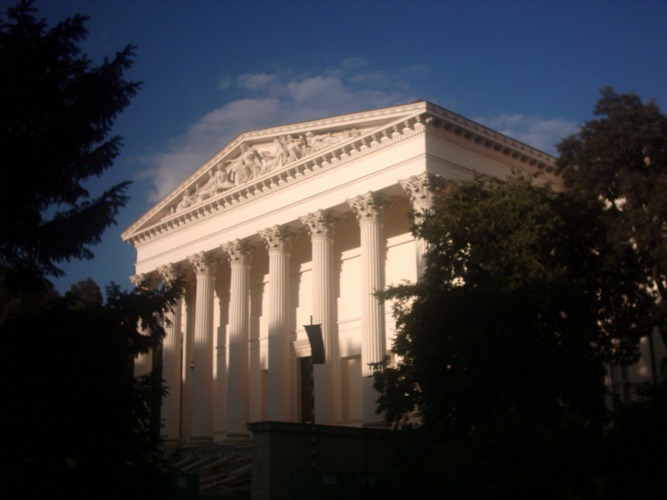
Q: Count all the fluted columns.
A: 8